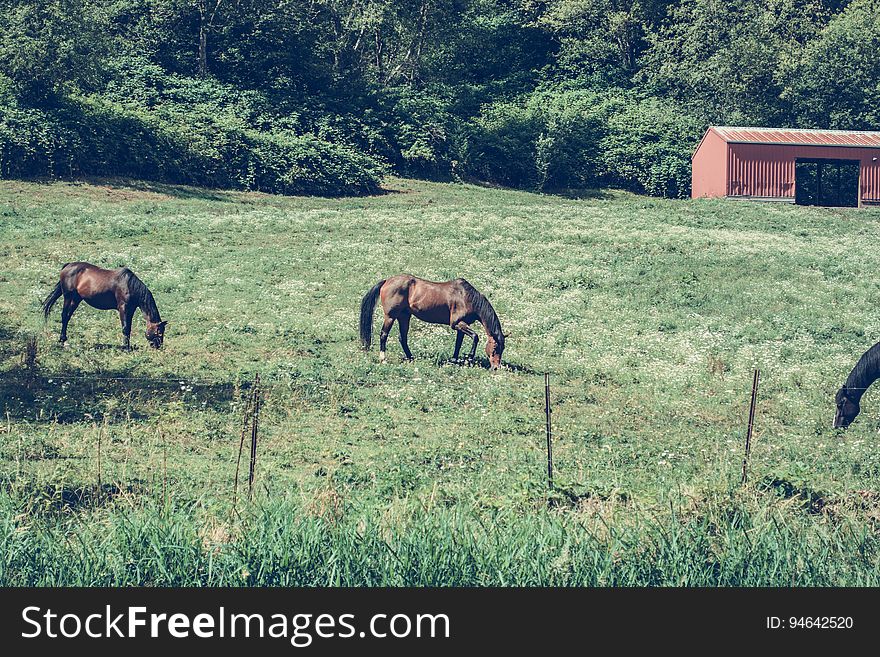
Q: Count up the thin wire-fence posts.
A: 3